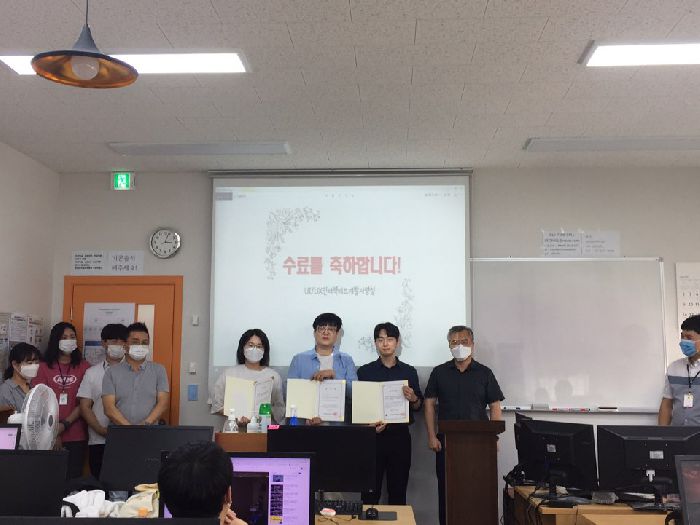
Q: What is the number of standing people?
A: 9